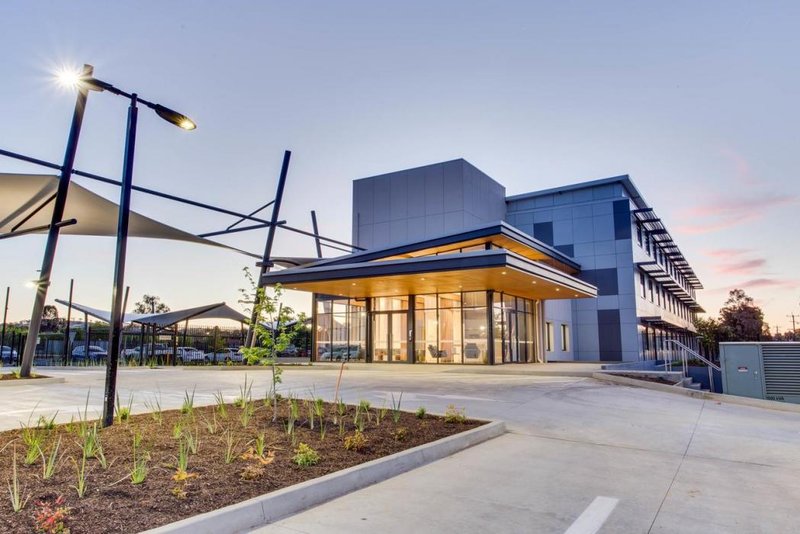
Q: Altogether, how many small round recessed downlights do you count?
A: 10